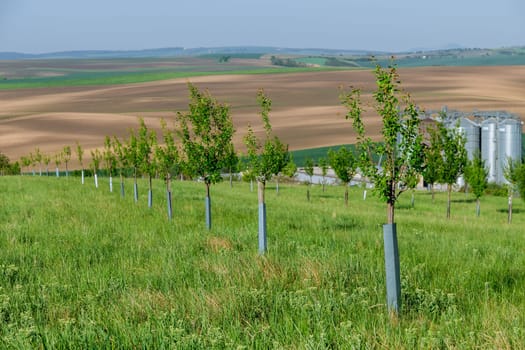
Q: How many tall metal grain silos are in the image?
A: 3